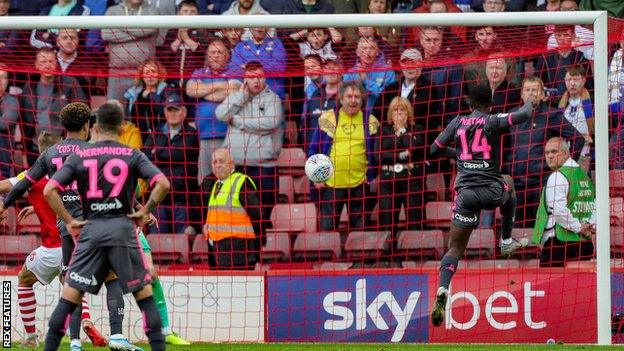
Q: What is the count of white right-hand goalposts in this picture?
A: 1